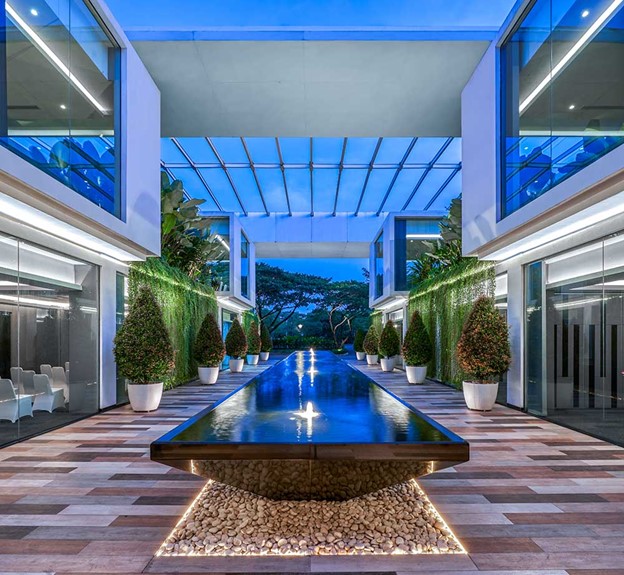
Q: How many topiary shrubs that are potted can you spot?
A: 10